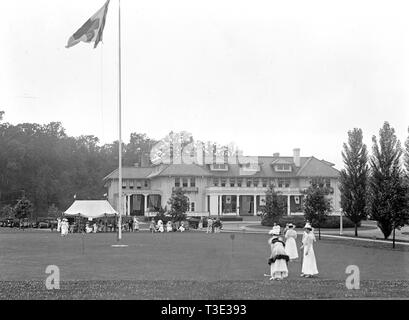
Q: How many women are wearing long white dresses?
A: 3